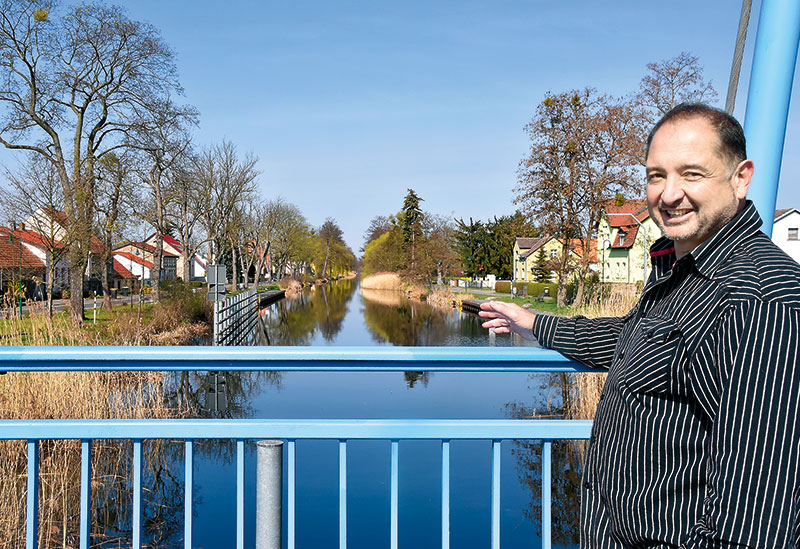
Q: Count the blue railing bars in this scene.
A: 11